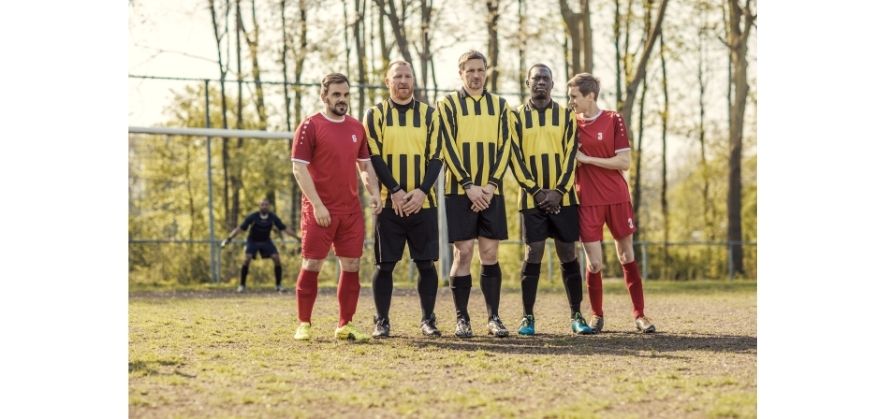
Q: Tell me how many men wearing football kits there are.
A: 6